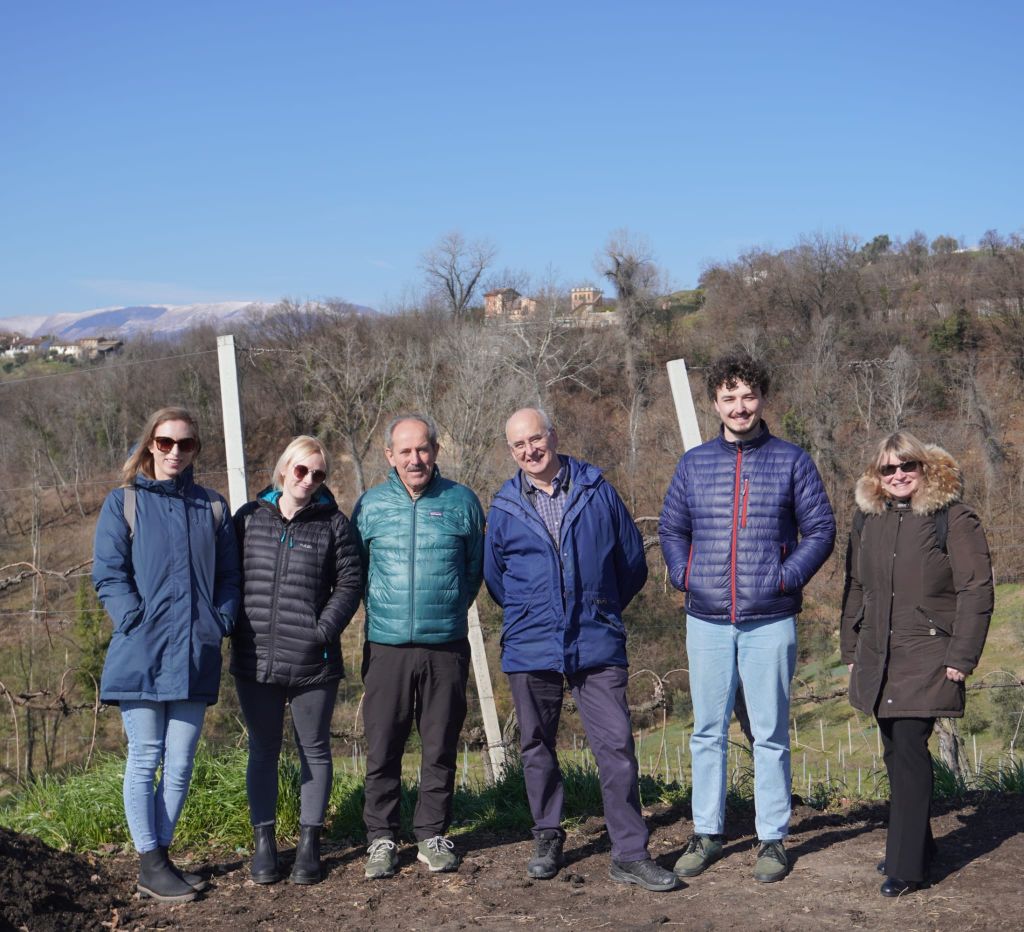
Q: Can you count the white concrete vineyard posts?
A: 3